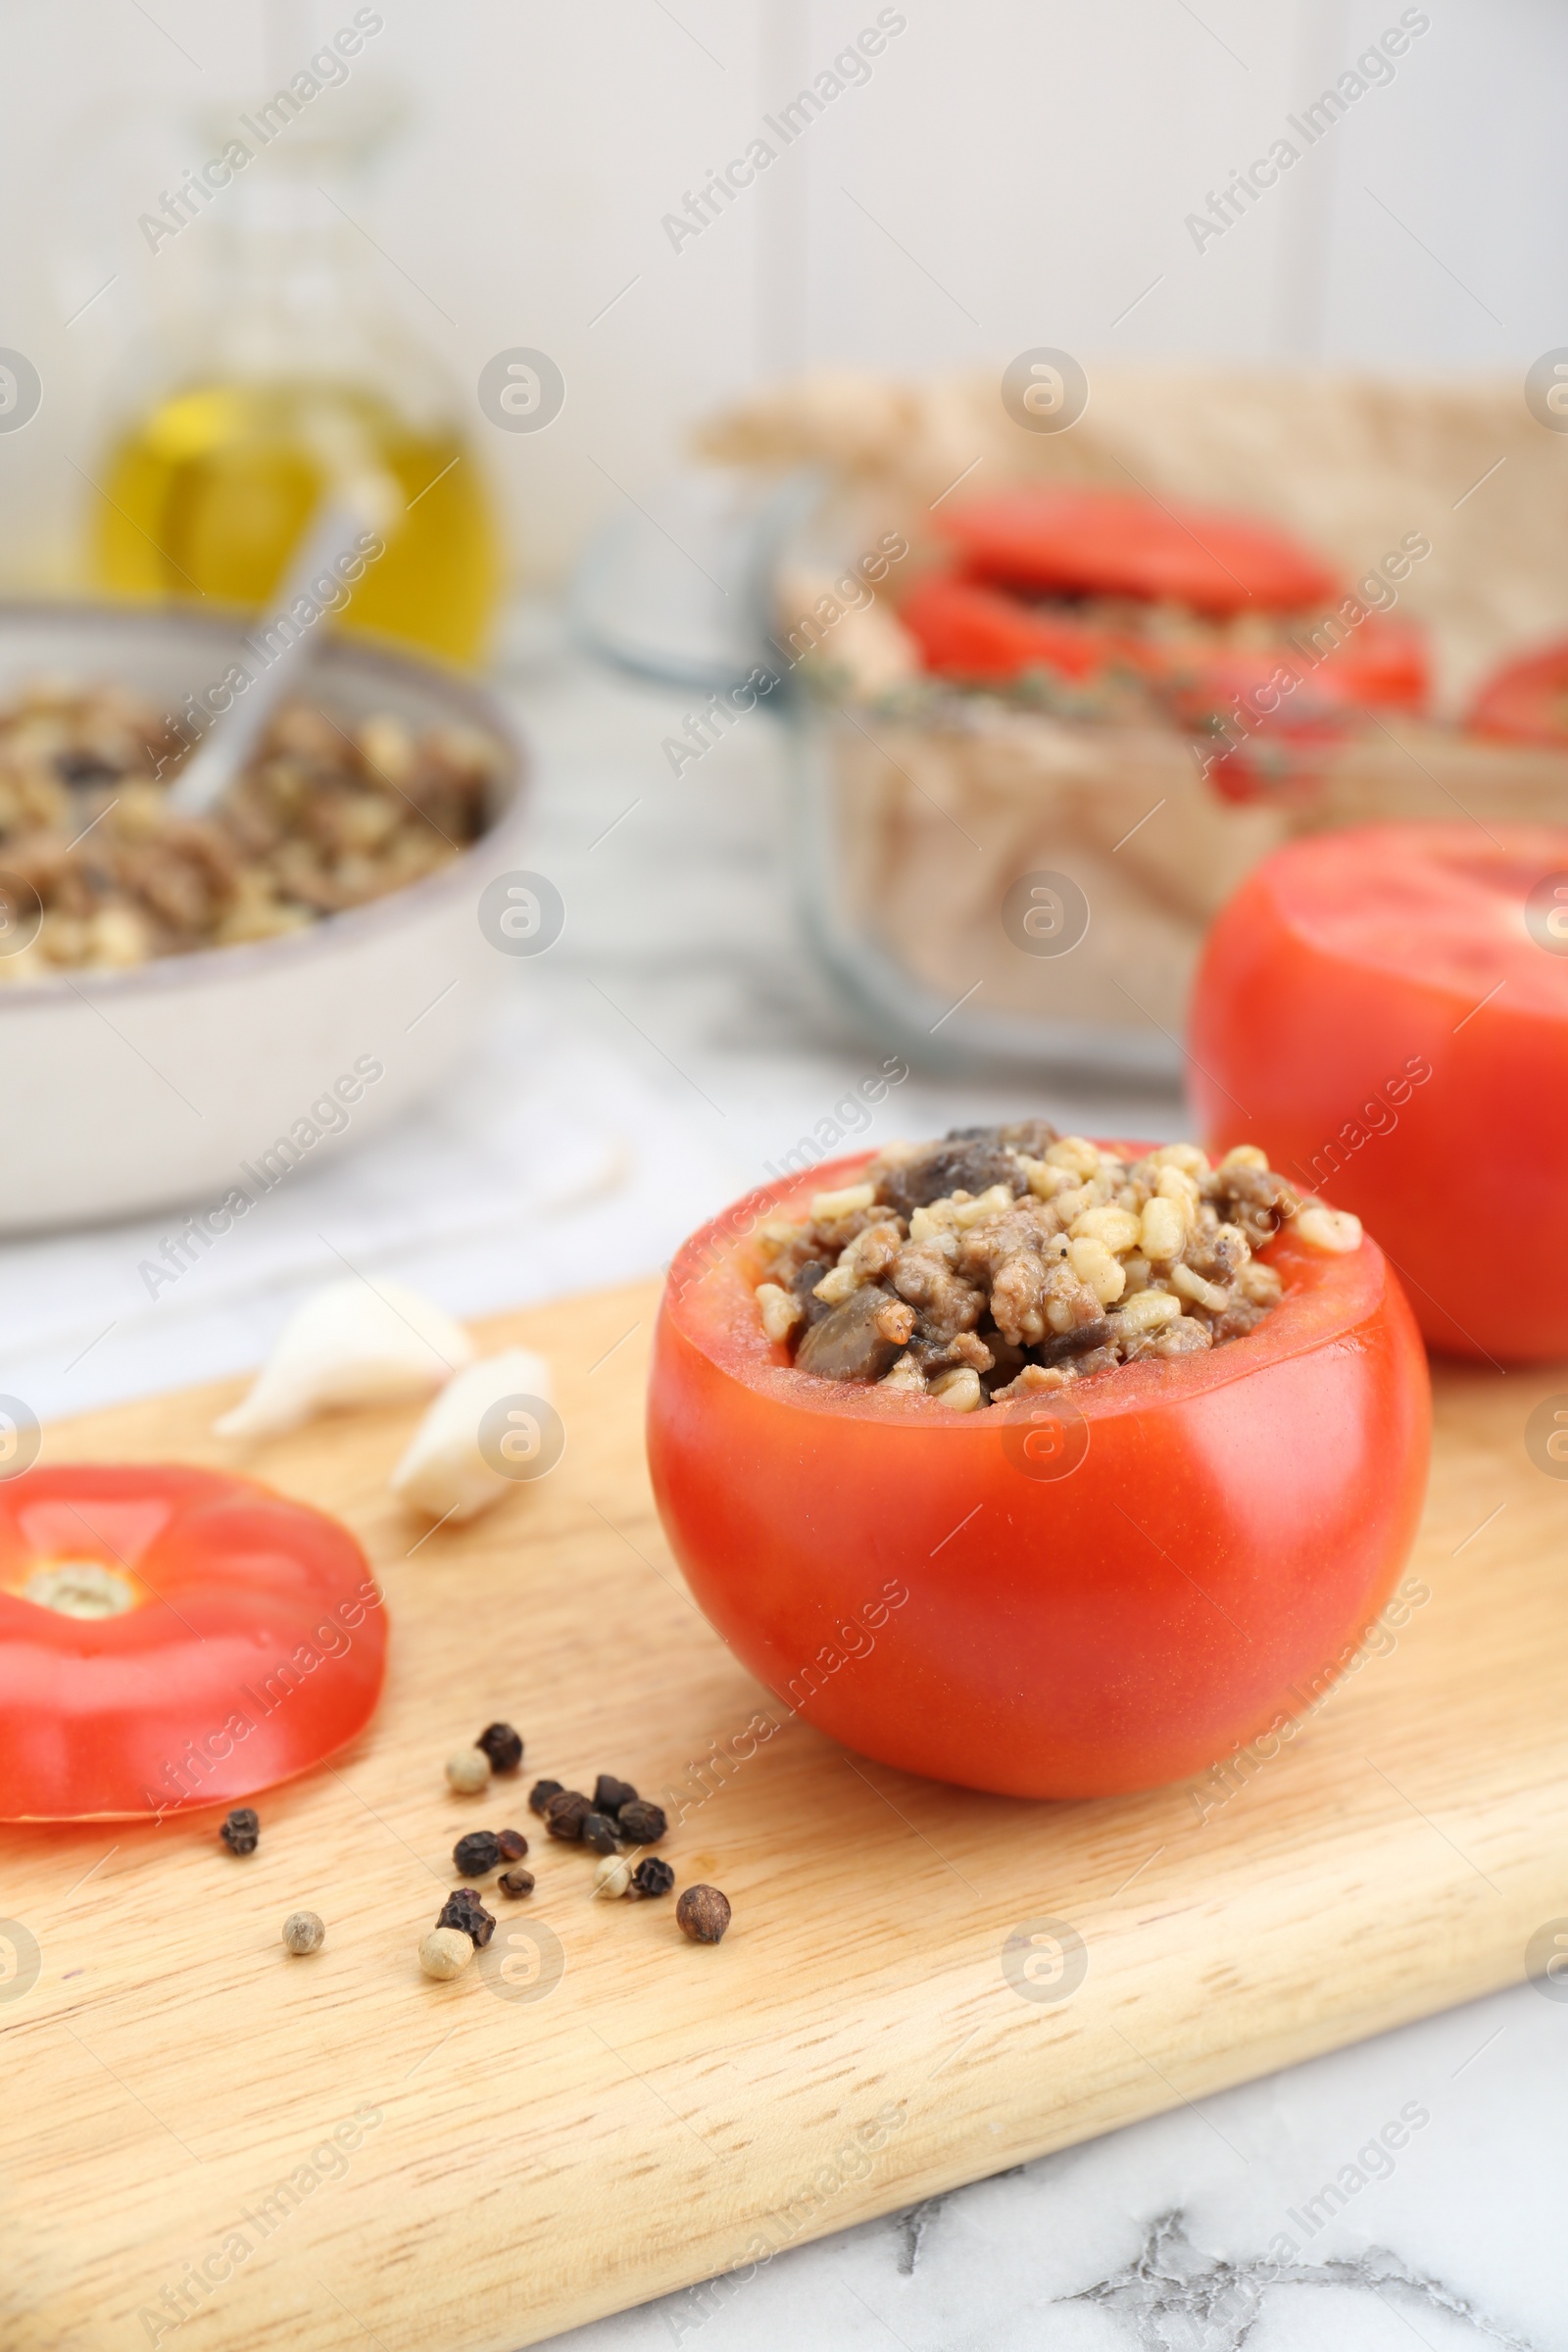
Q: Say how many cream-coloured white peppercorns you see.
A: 4